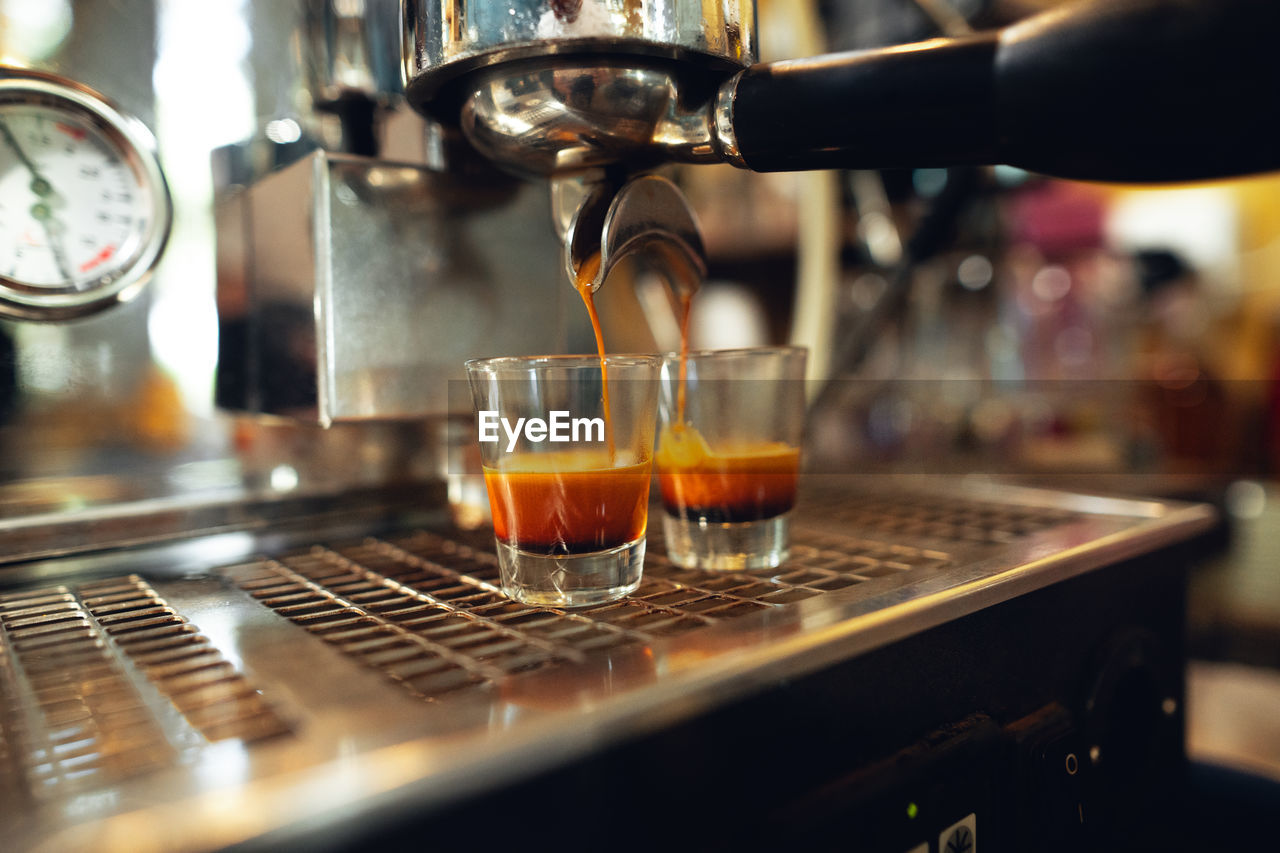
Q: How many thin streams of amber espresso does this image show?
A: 2